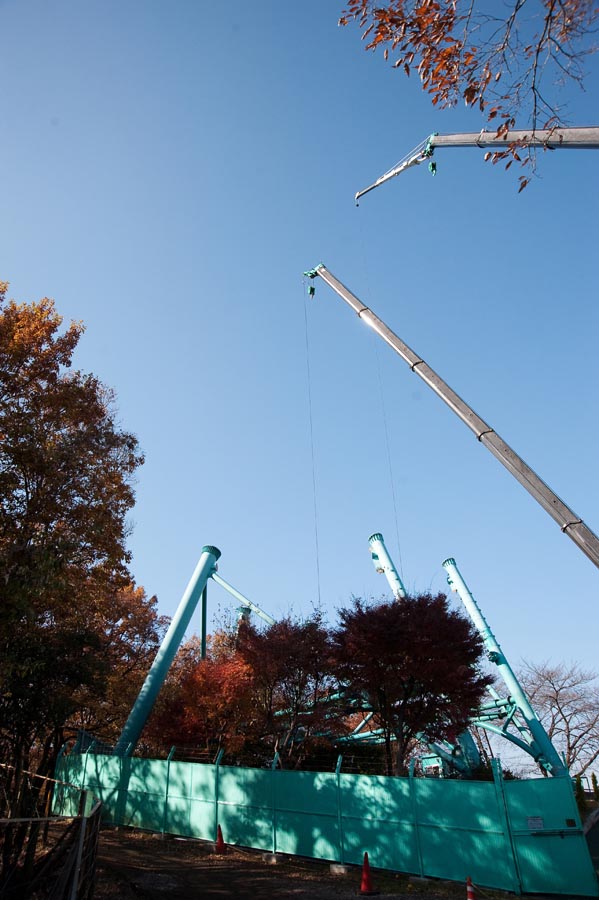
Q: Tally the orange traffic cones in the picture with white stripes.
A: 1